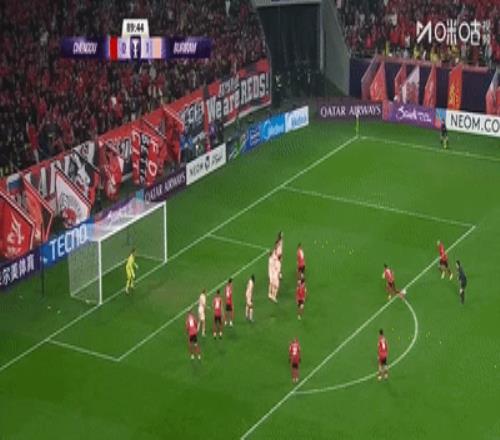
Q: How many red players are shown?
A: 9